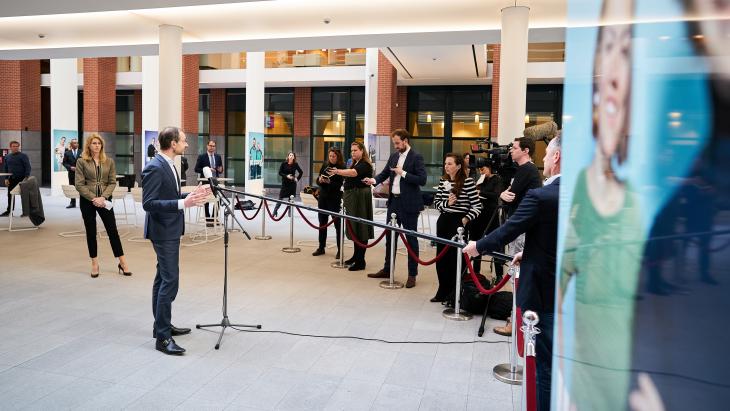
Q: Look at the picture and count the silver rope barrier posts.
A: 8